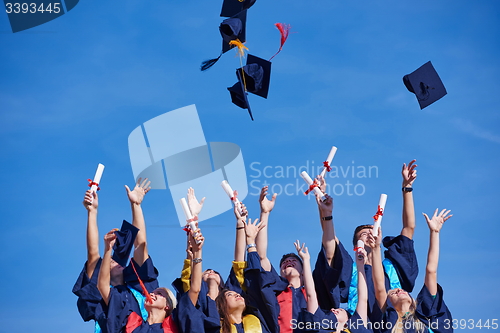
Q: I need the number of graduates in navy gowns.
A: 8